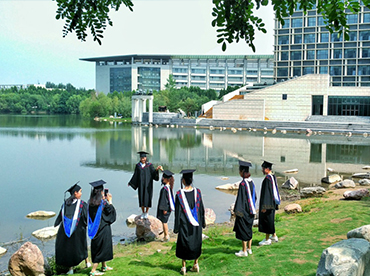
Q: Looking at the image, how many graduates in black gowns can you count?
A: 7